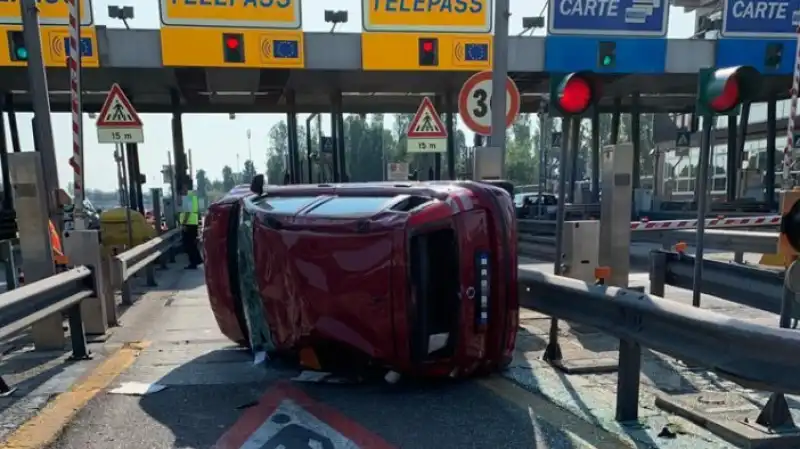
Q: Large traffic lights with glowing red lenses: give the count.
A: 2